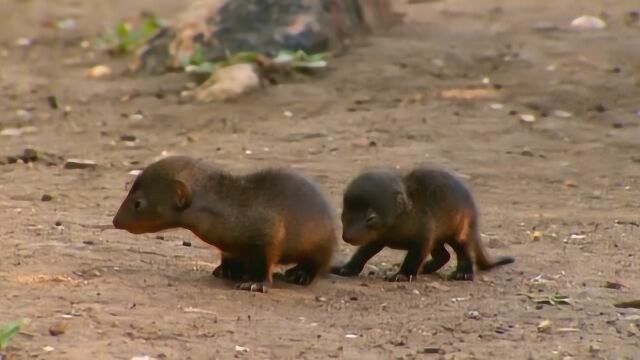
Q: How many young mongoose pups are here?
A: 2